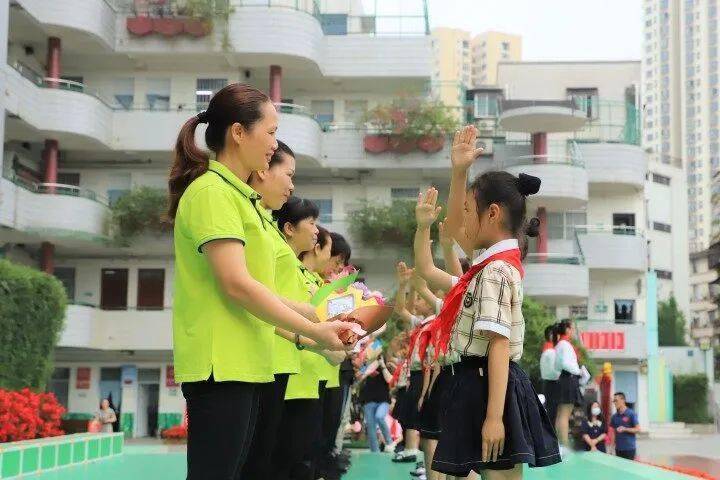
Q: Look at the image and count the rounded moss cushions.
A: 0